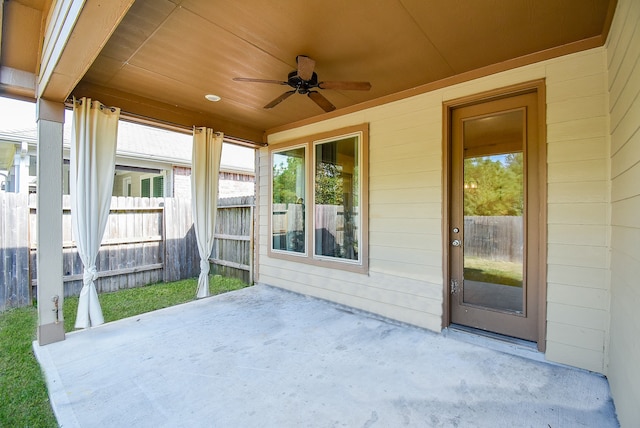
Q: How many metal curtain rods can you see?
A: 1